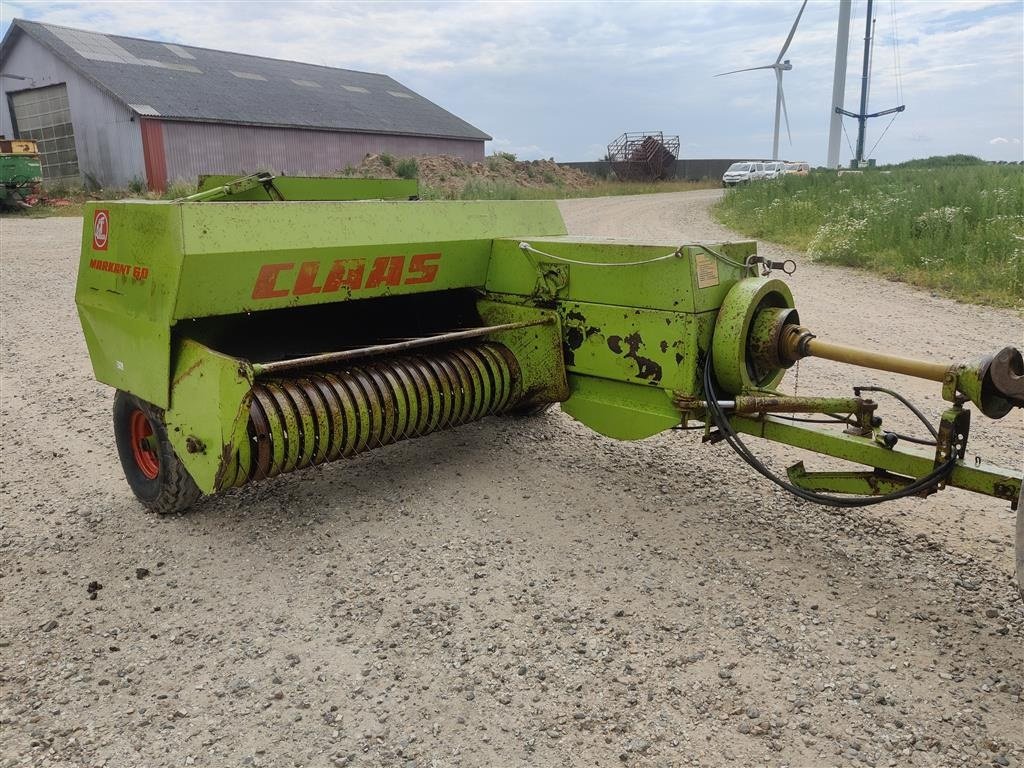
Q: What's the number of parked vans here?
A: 3